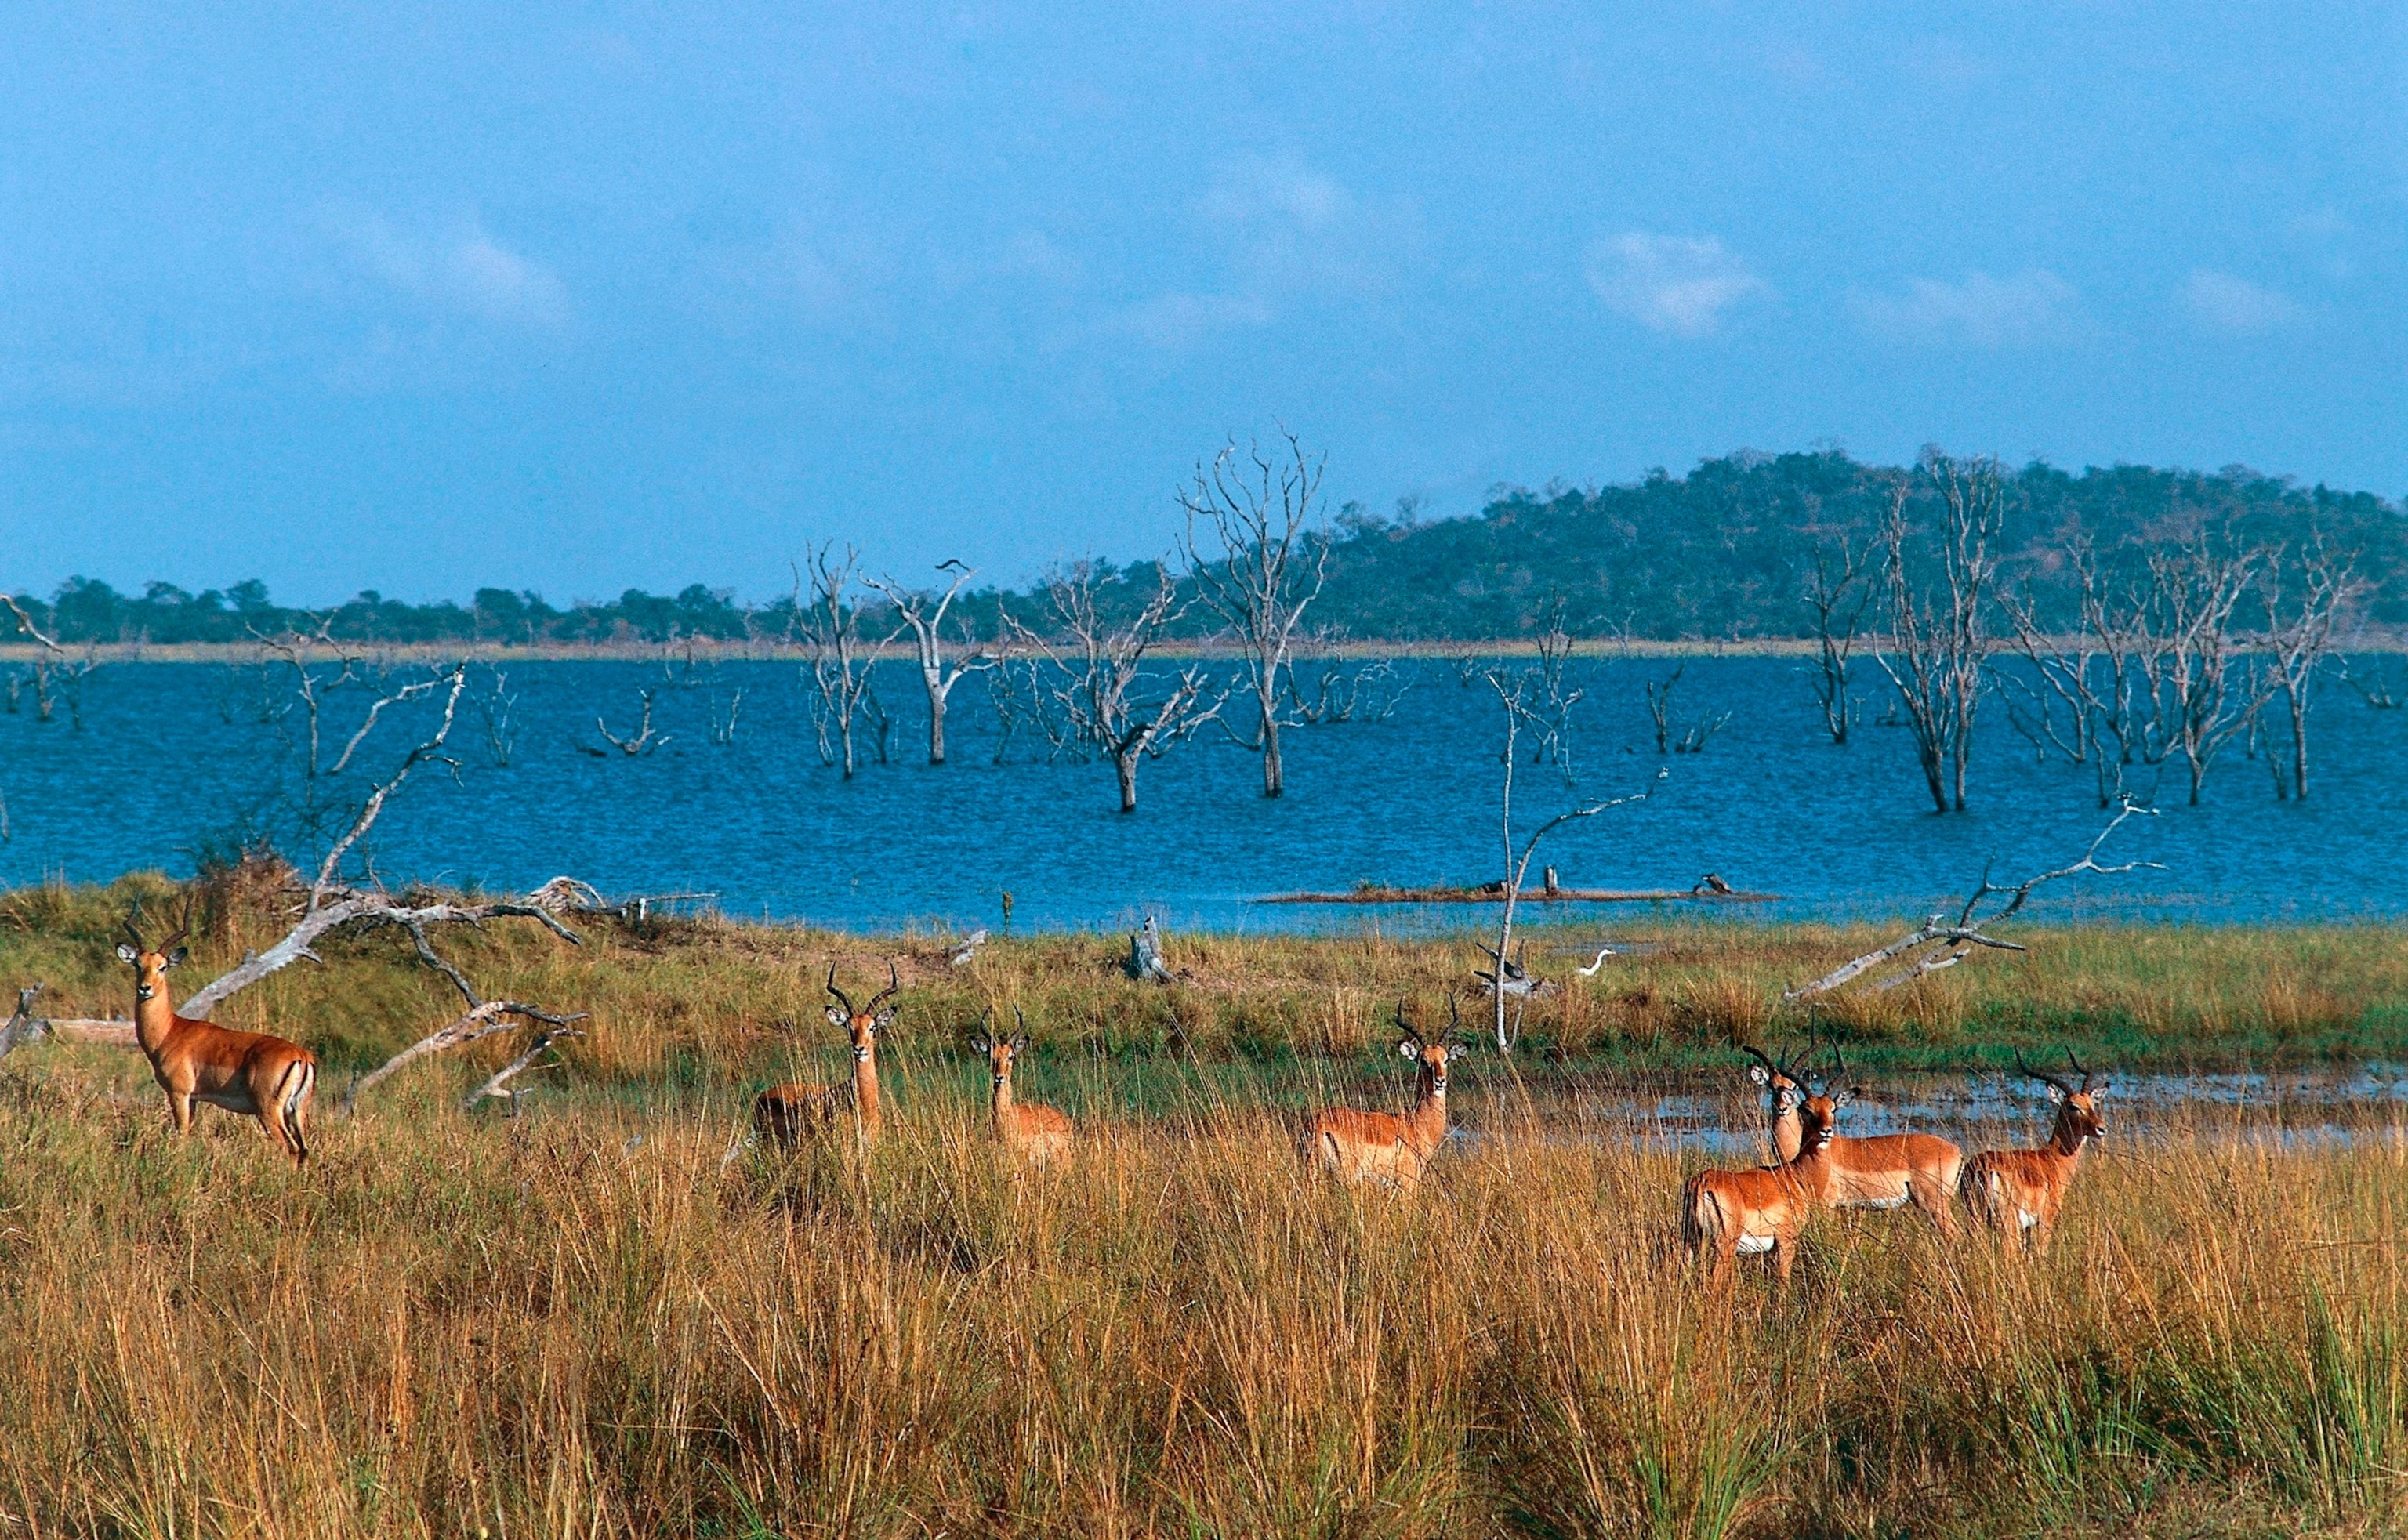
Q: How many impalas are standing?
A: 7